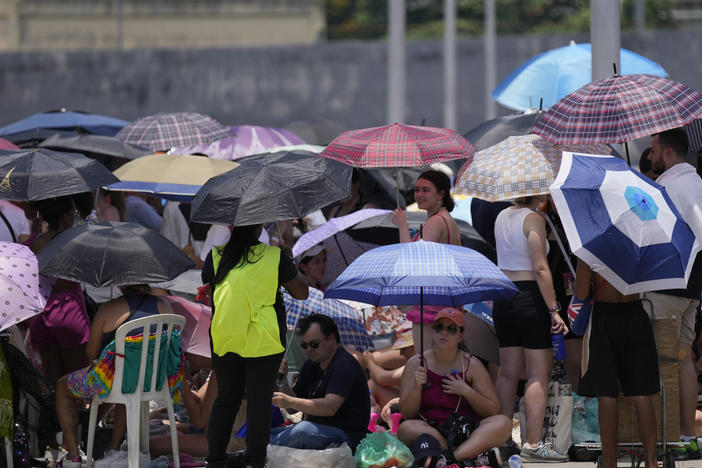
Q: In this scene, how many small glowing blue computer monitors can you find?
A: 0